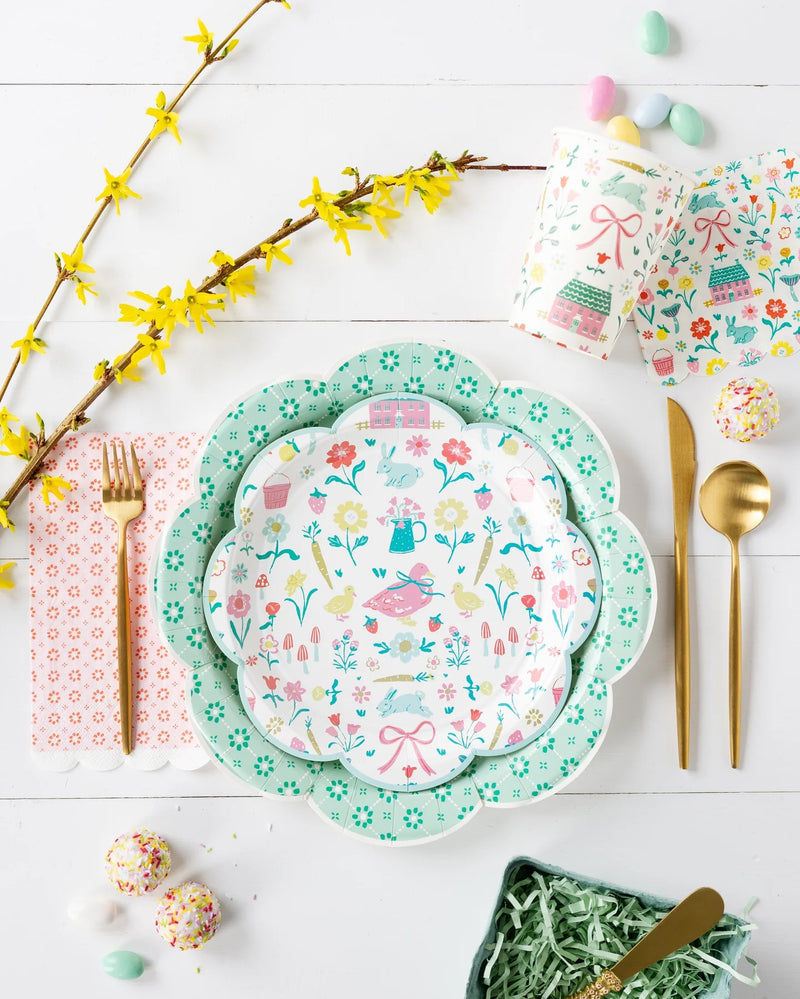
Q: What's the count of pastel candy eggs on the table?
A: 7